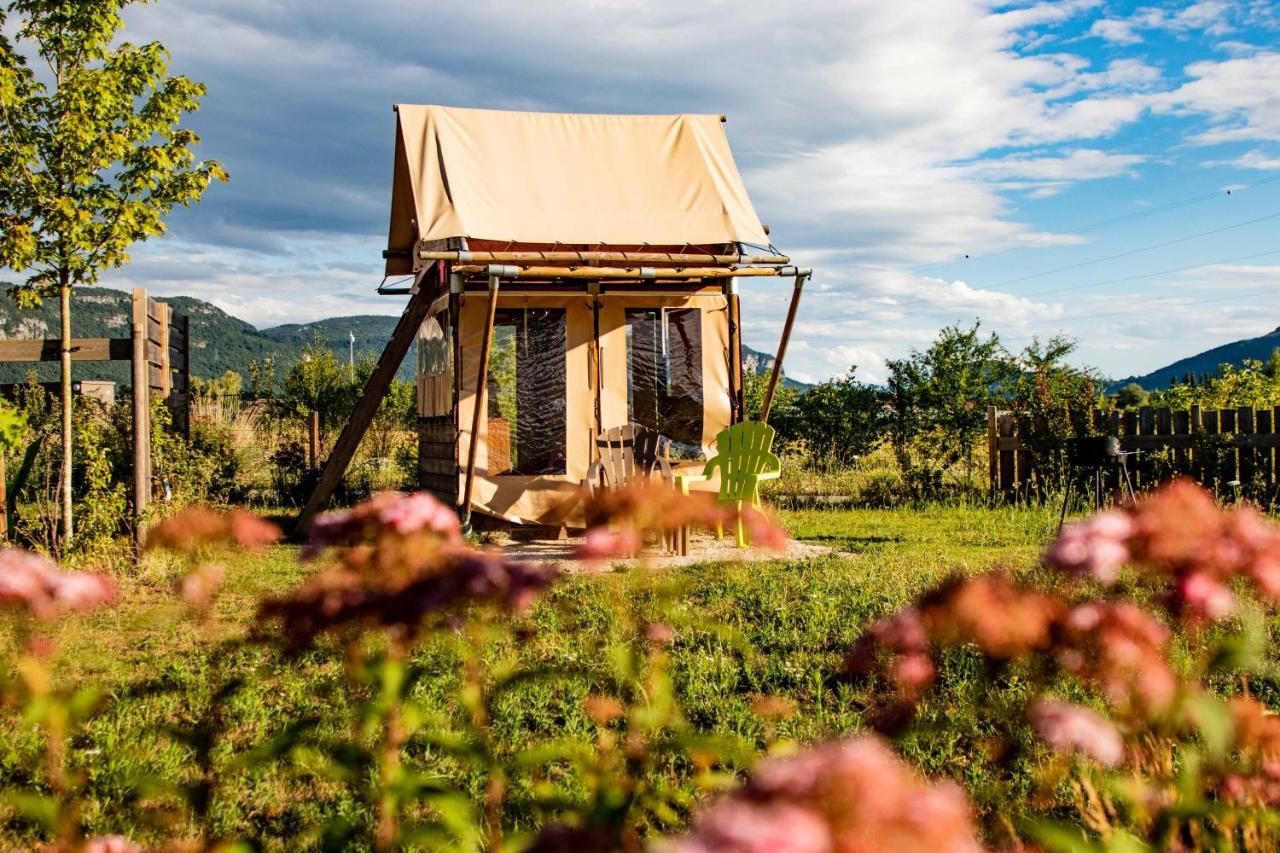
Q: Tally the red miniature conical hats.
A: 0